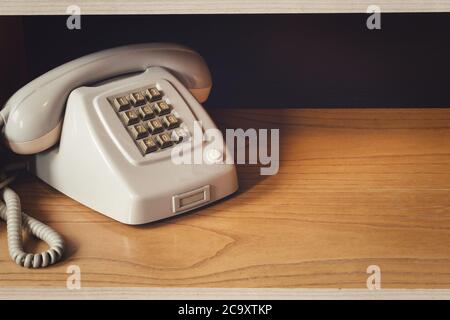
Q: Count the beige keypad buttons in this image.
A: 12